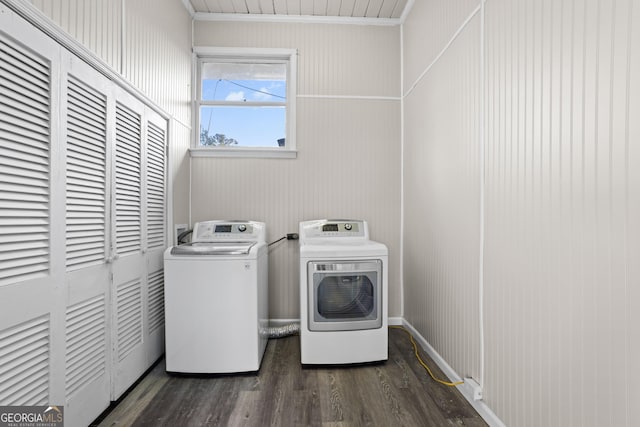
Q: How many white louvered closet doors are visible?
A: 4